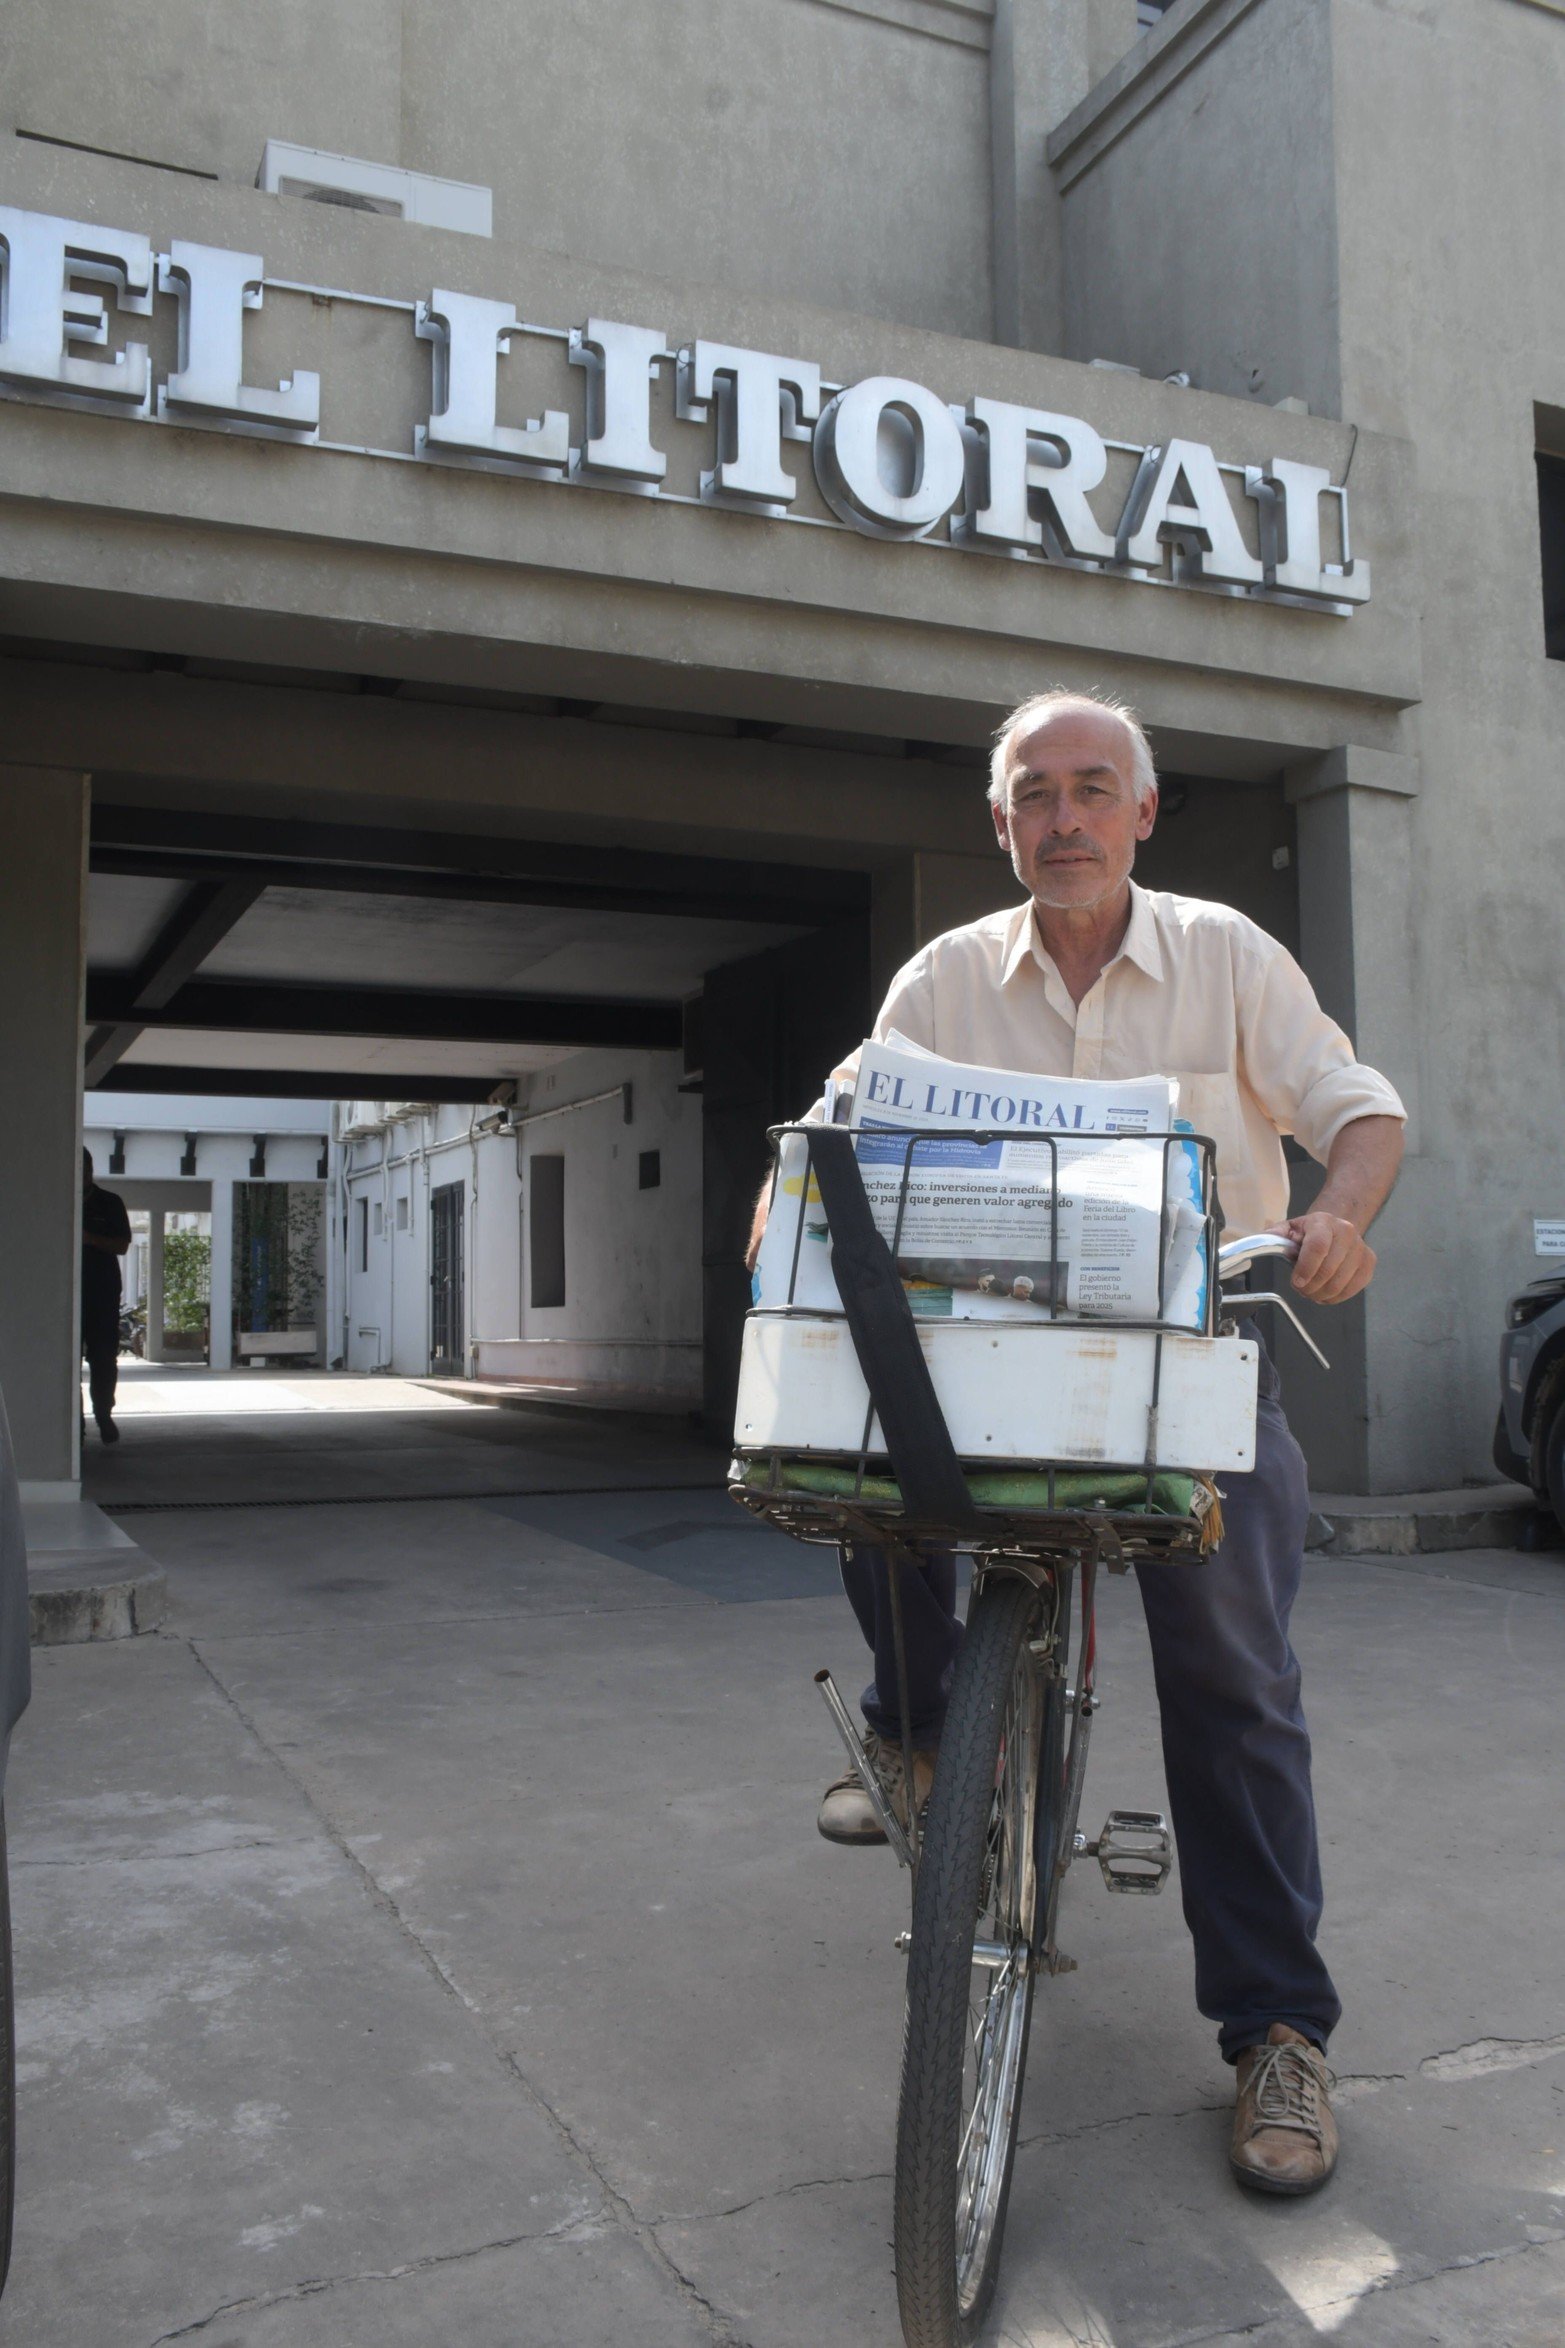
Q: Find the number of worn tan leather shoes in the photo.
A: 2